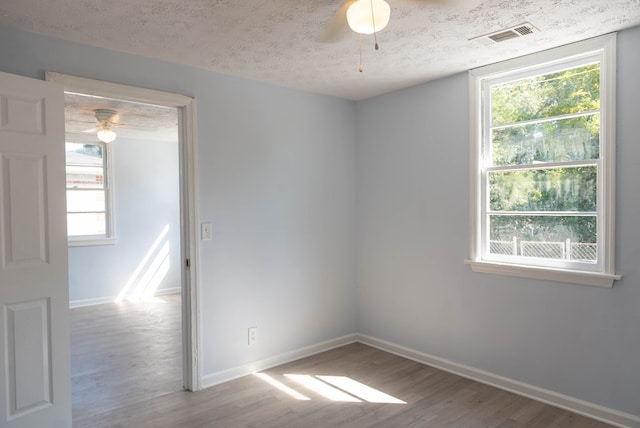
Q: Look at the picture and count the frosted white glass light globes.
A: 2